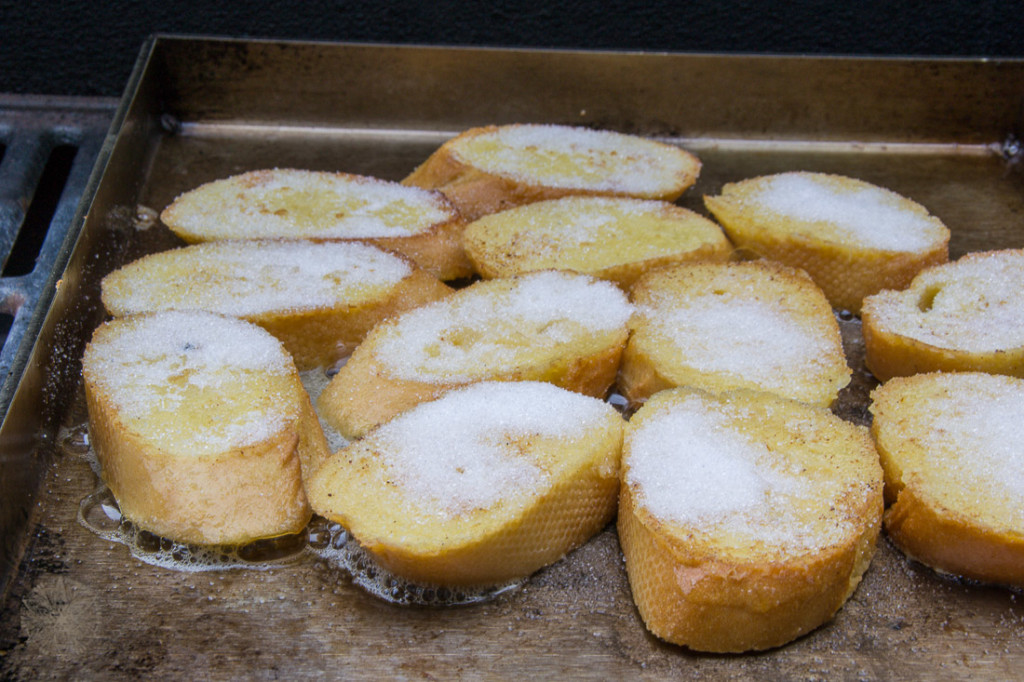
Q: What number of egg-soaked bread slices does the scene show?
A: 12